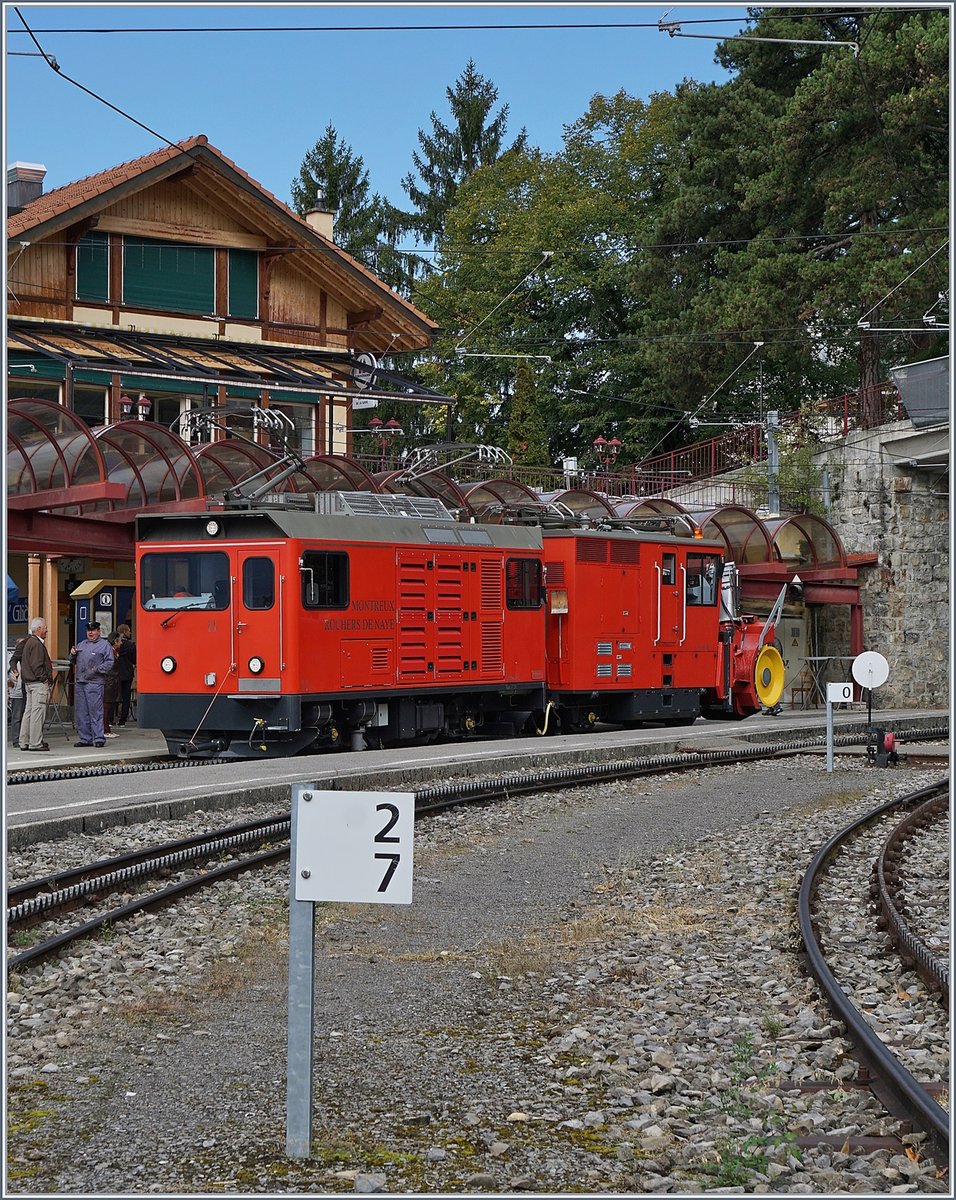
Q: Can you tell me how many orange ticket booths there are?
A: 0